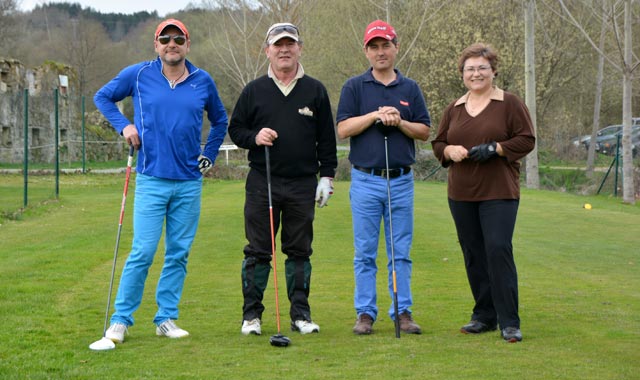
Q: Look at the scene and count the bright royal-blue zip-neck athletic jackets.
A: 1